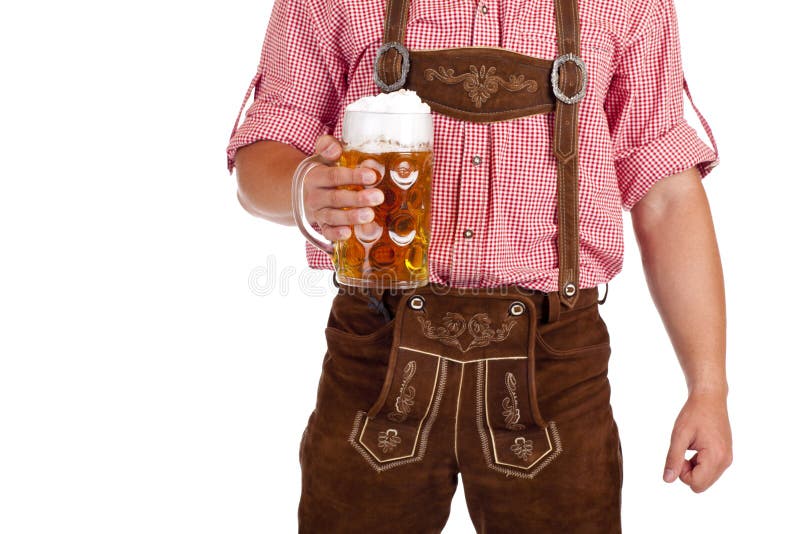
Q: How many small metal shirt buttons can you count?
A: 3